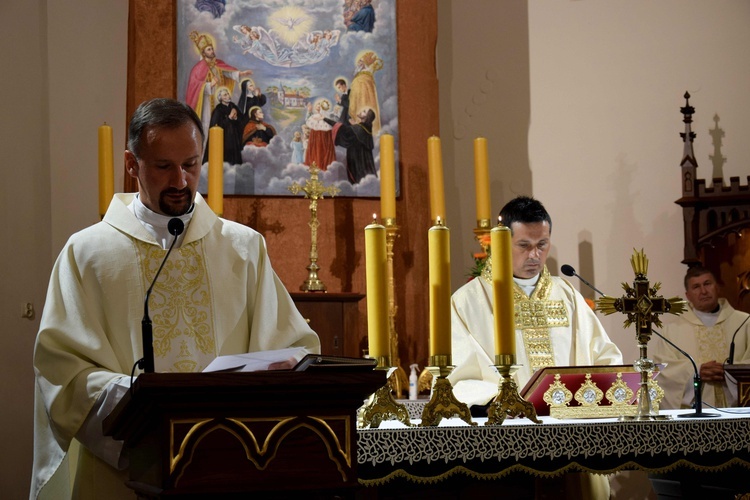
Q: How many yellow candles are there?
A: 8